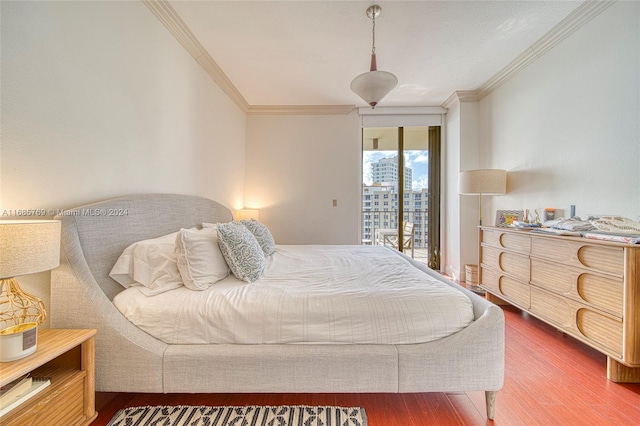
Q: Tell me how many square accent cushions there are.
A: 2